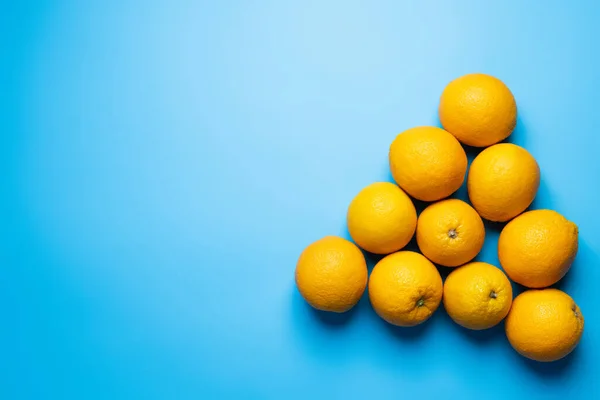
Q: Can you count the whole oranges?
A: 10